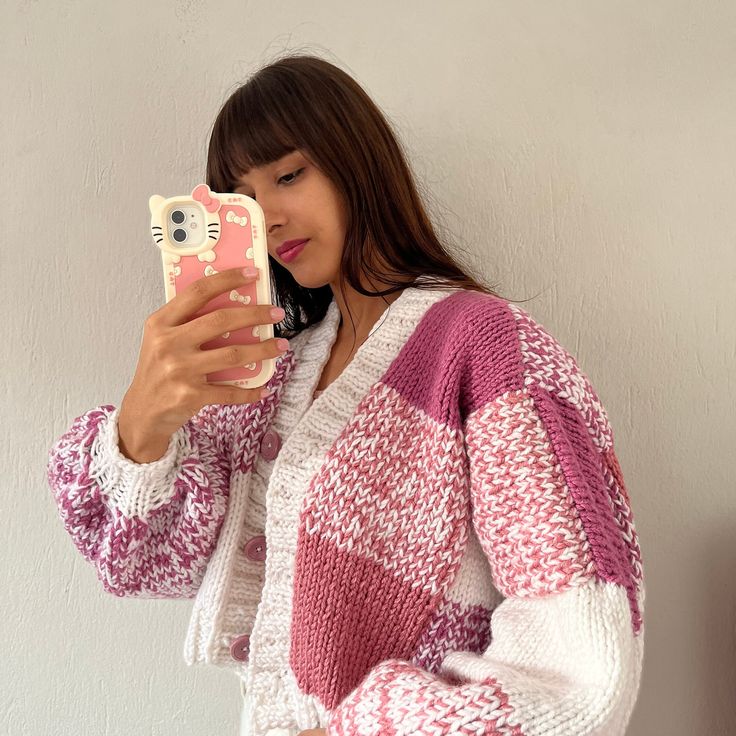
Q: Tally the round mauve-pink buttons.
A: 3